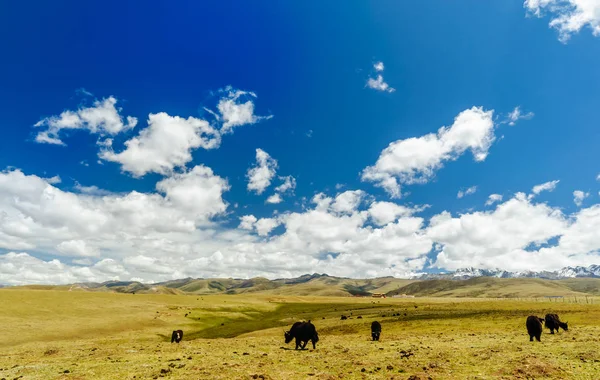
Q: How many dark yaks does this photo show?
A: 5